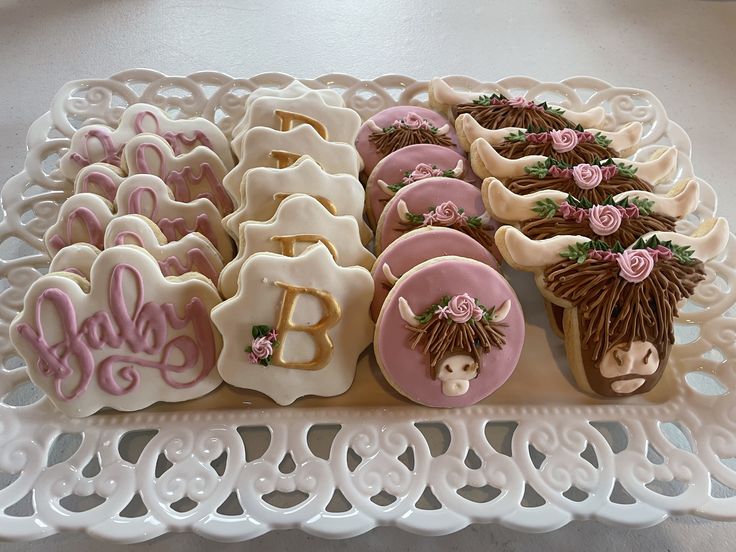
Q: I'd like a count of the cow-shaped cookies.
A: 5